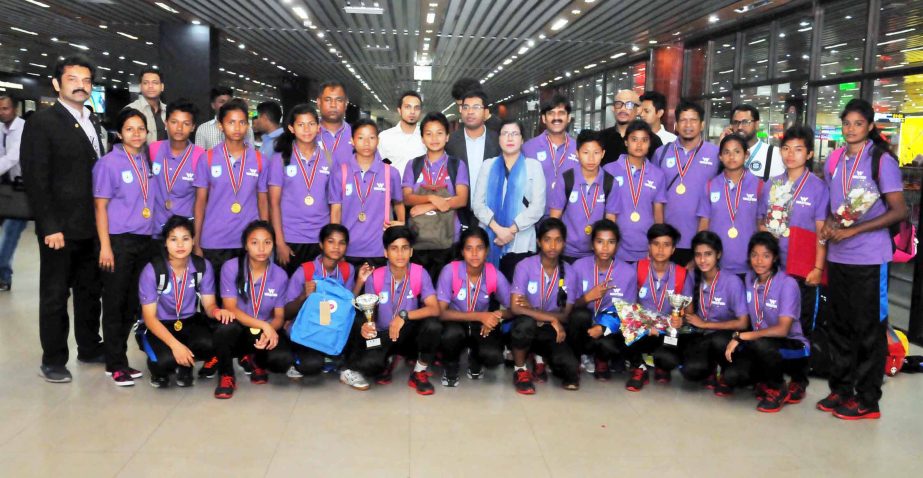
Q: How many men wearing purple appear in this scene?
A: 3